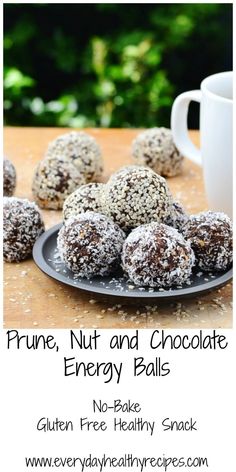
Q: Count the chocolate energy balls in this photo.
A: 11